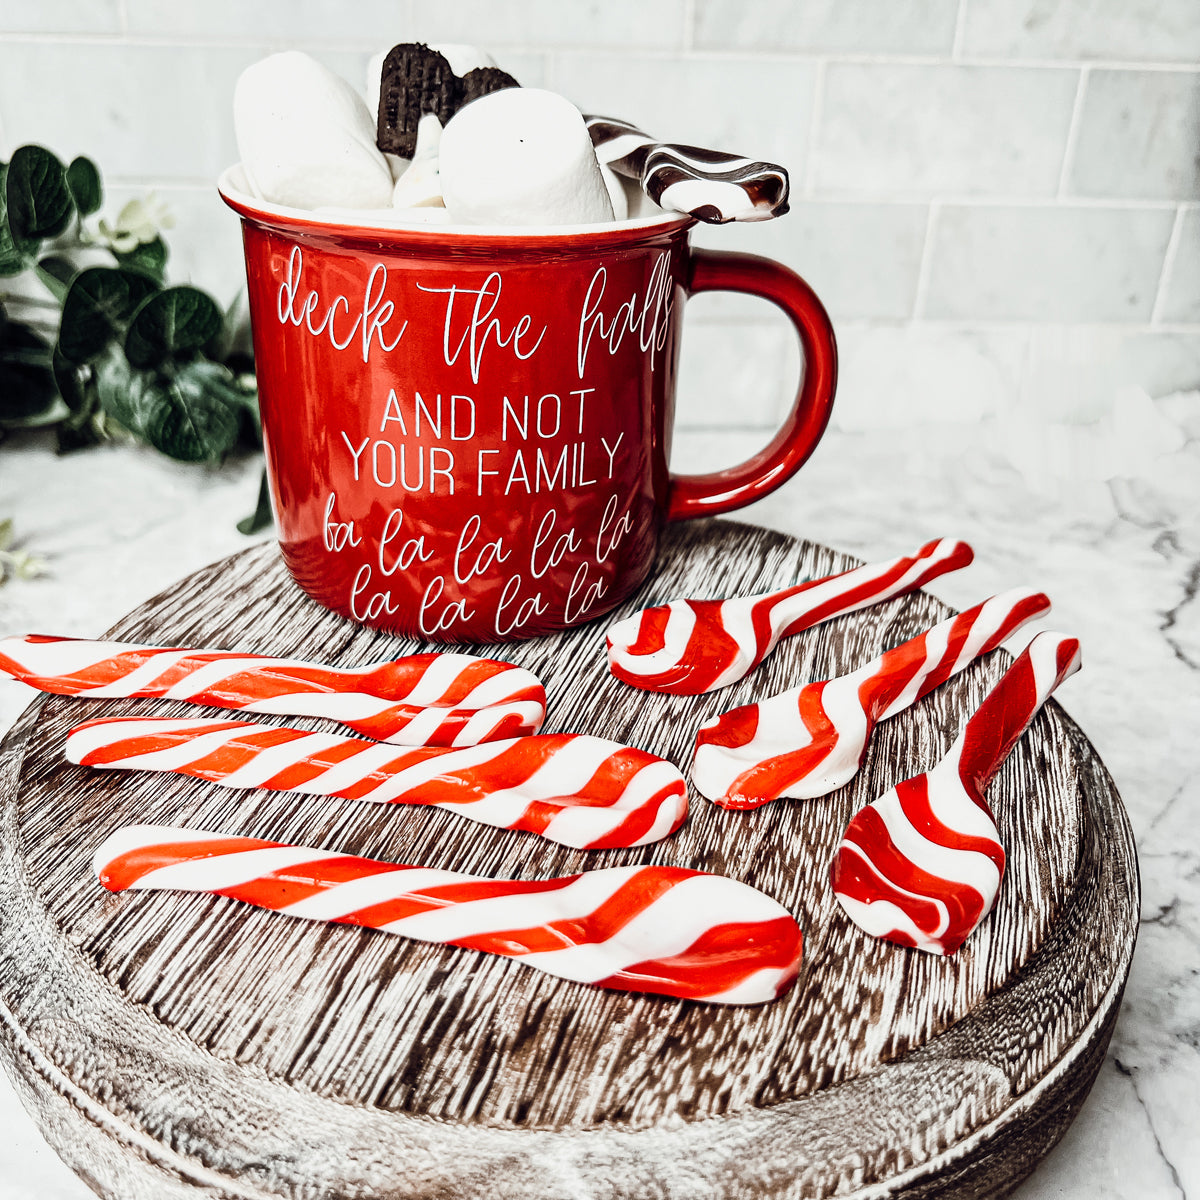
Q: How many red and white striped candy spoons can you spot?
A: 6